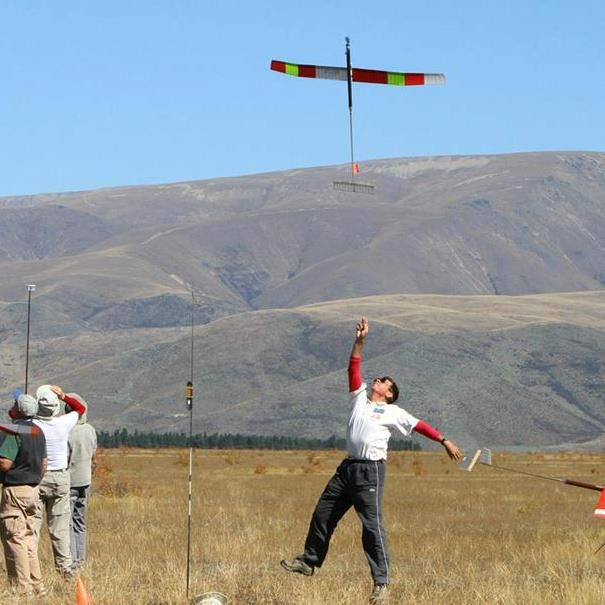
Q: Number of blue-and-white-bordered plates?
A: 0